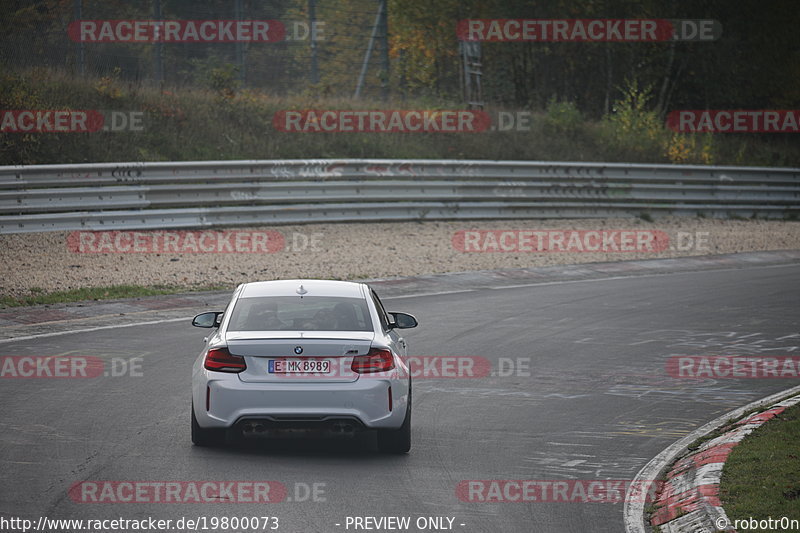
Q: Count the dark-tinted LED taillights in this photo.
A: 2